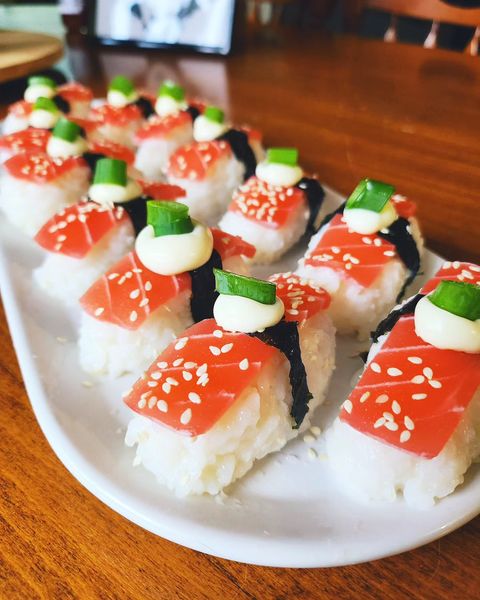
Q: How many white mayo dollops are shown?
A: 12